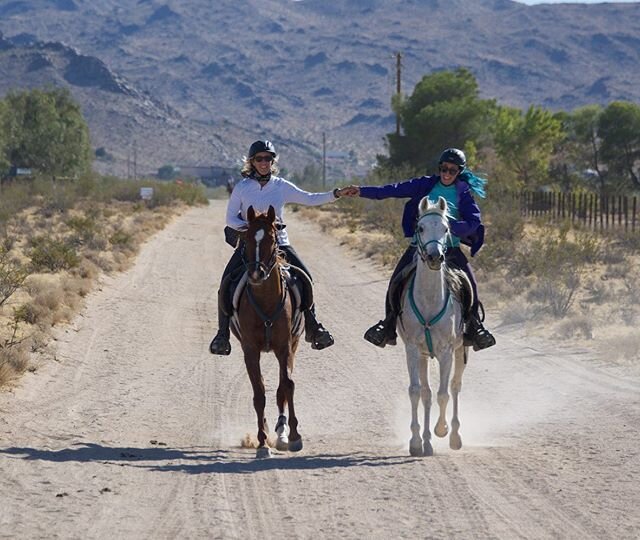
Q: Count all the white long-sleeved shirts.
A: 1